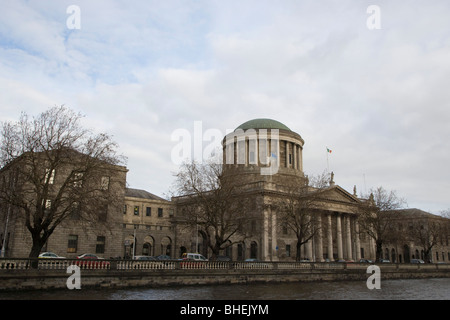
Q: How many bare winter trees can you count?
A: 5